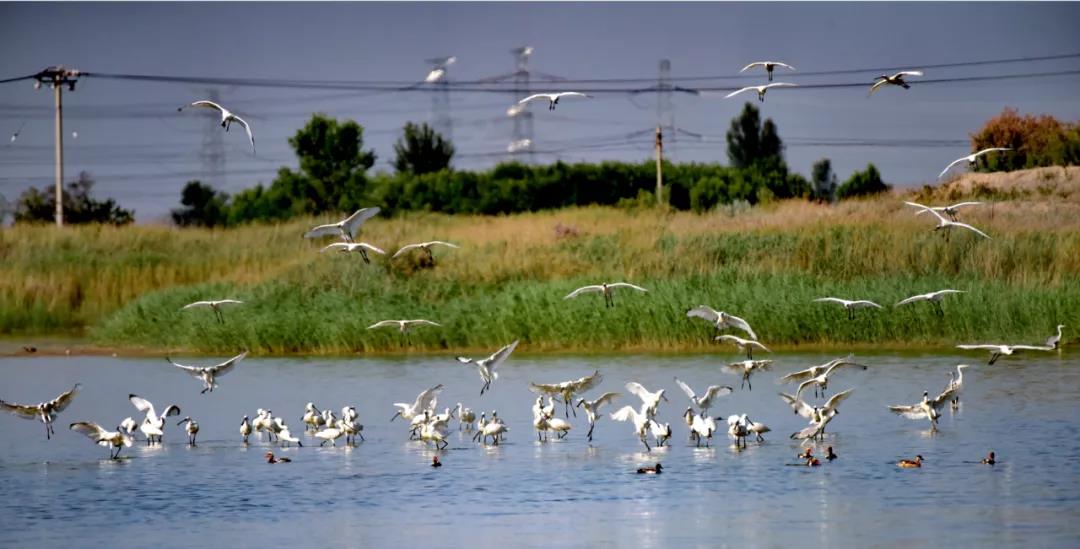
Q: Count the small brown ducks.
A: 8